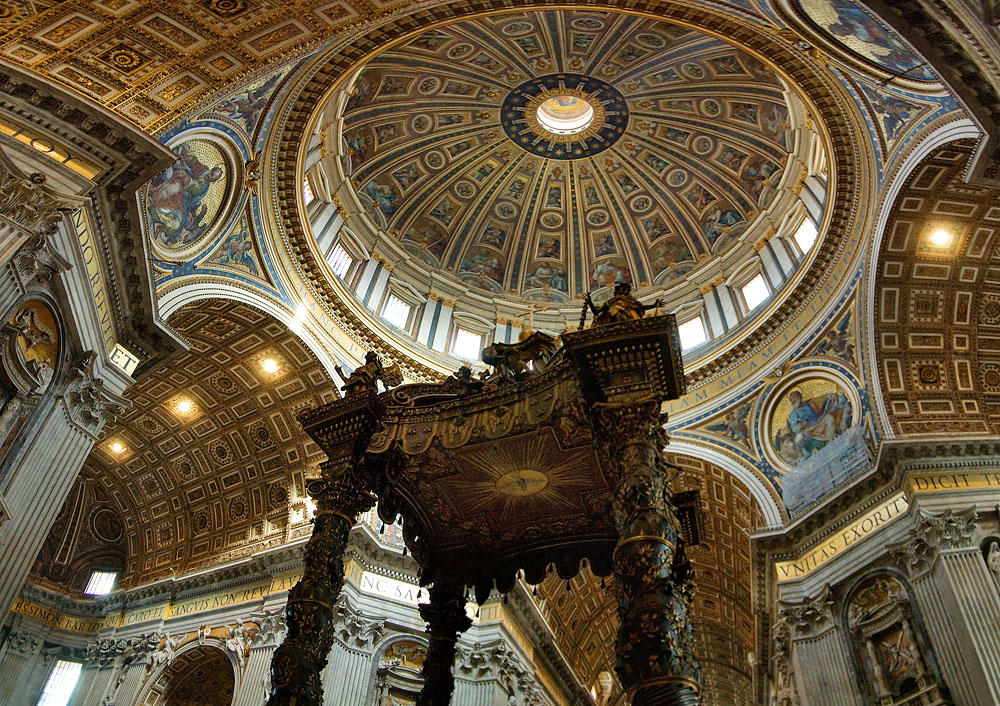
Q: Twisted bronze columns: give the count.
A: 3